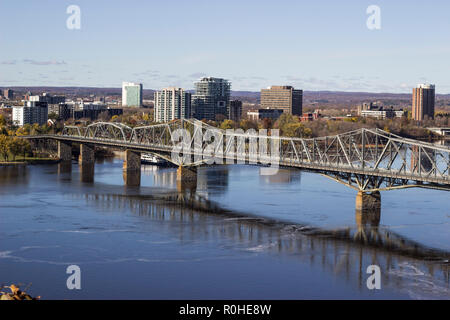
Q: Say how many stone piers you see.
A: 5